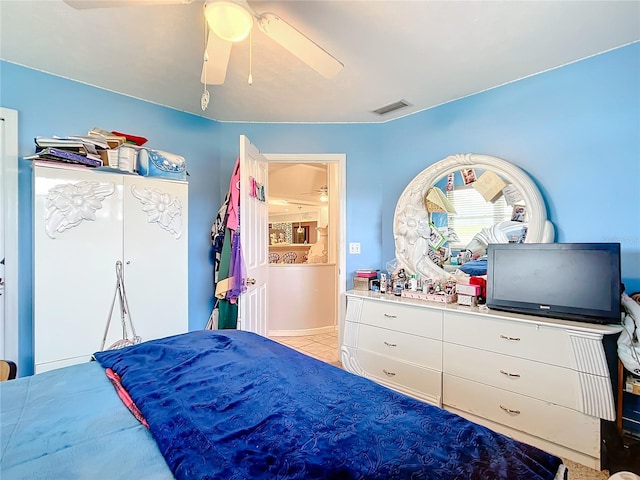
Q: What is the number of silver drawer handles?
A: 6